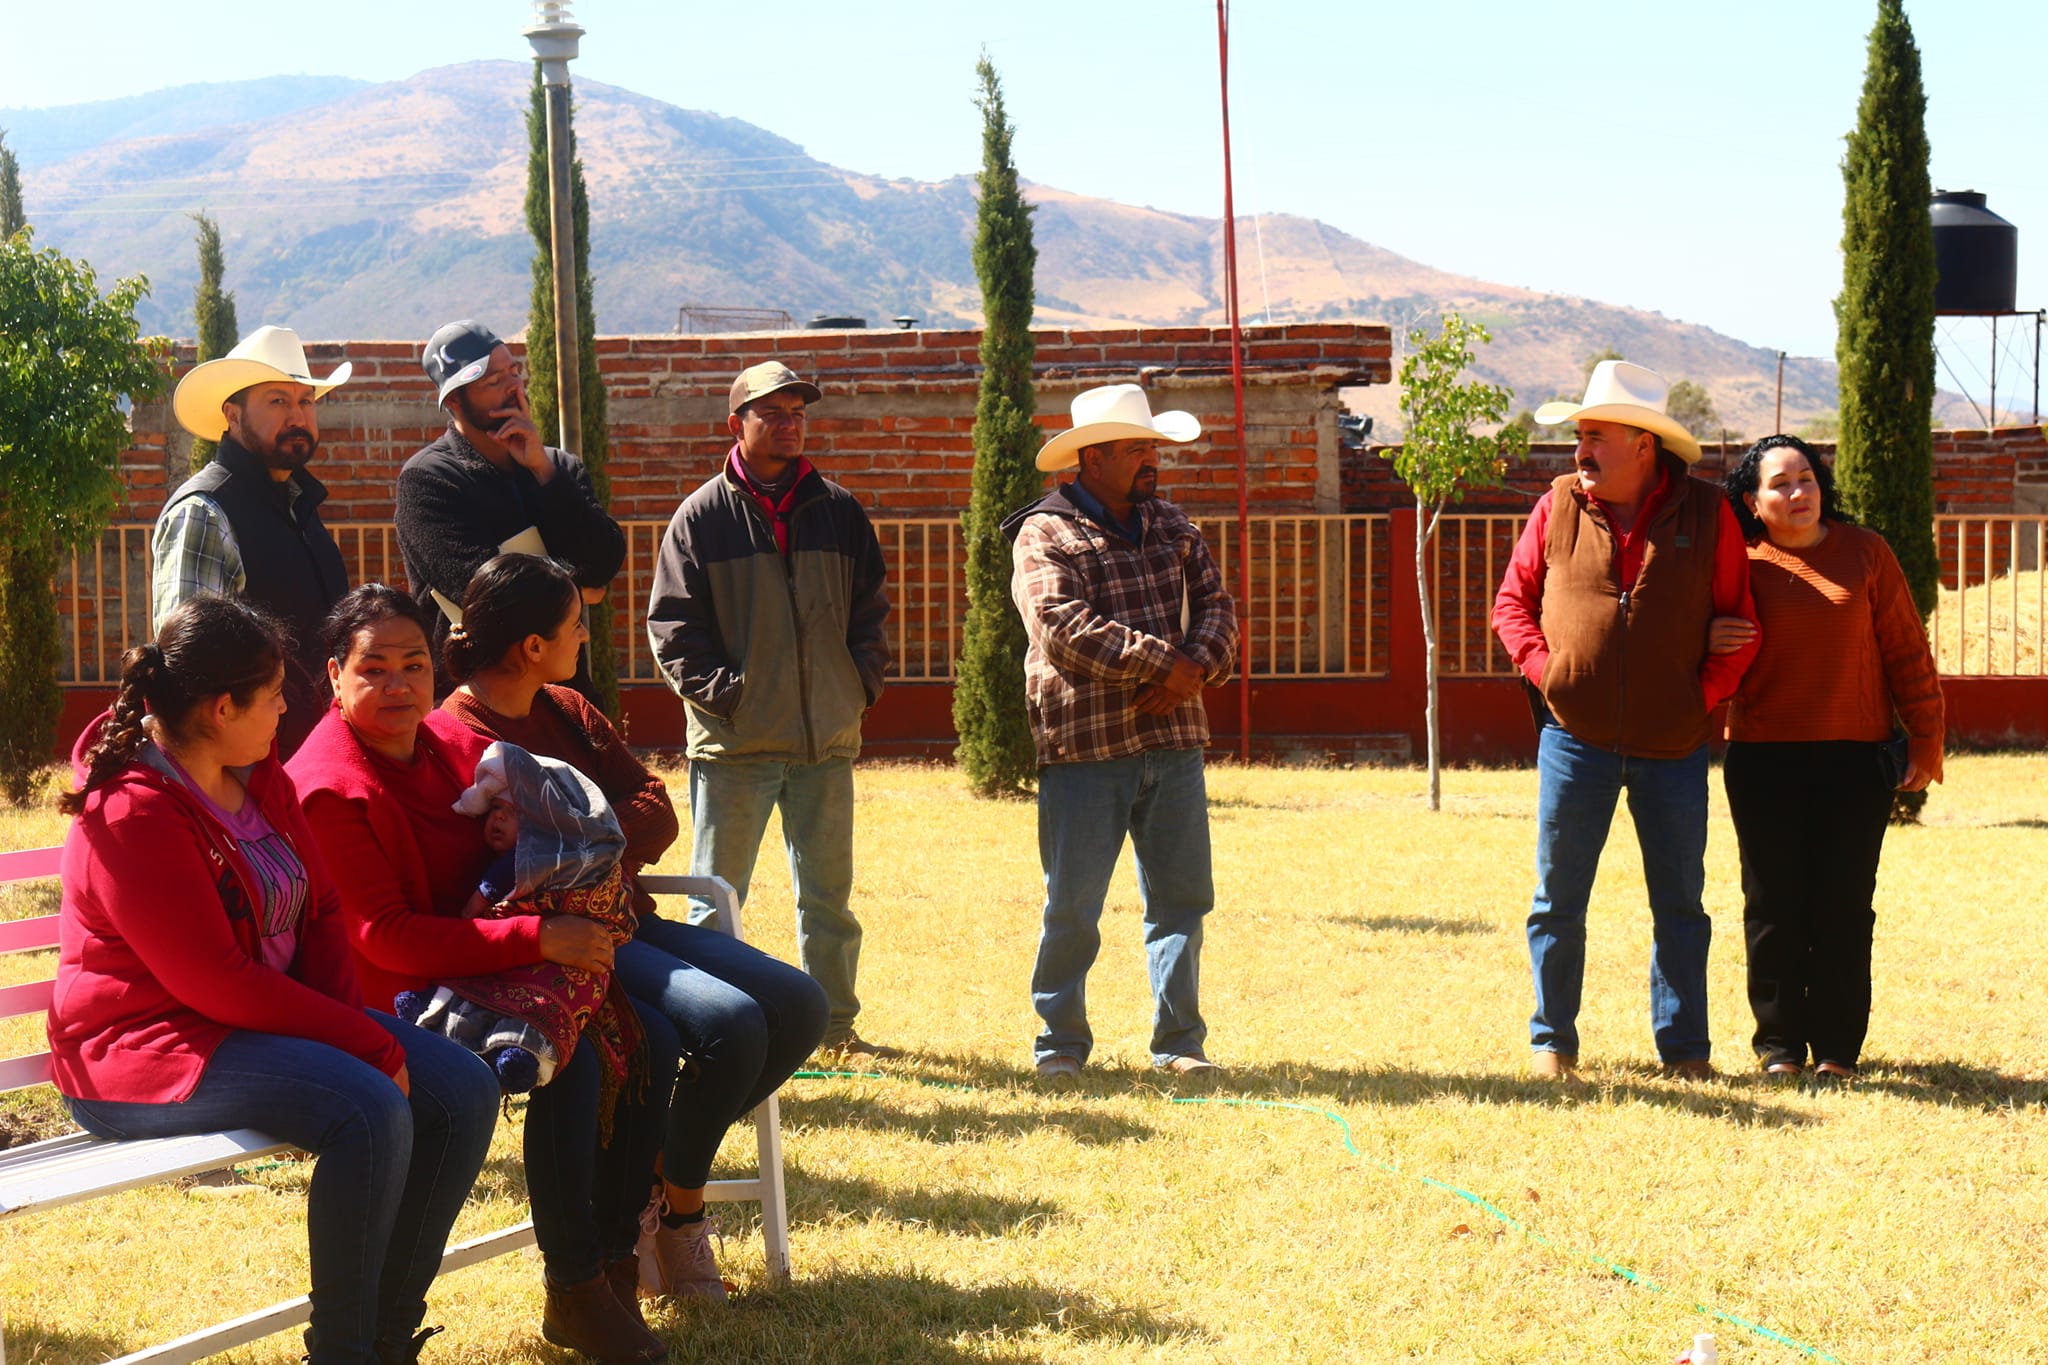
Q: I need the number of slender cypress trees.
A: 5